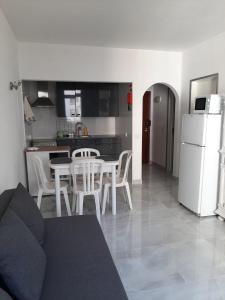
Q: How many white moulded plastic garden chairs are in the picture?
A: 4